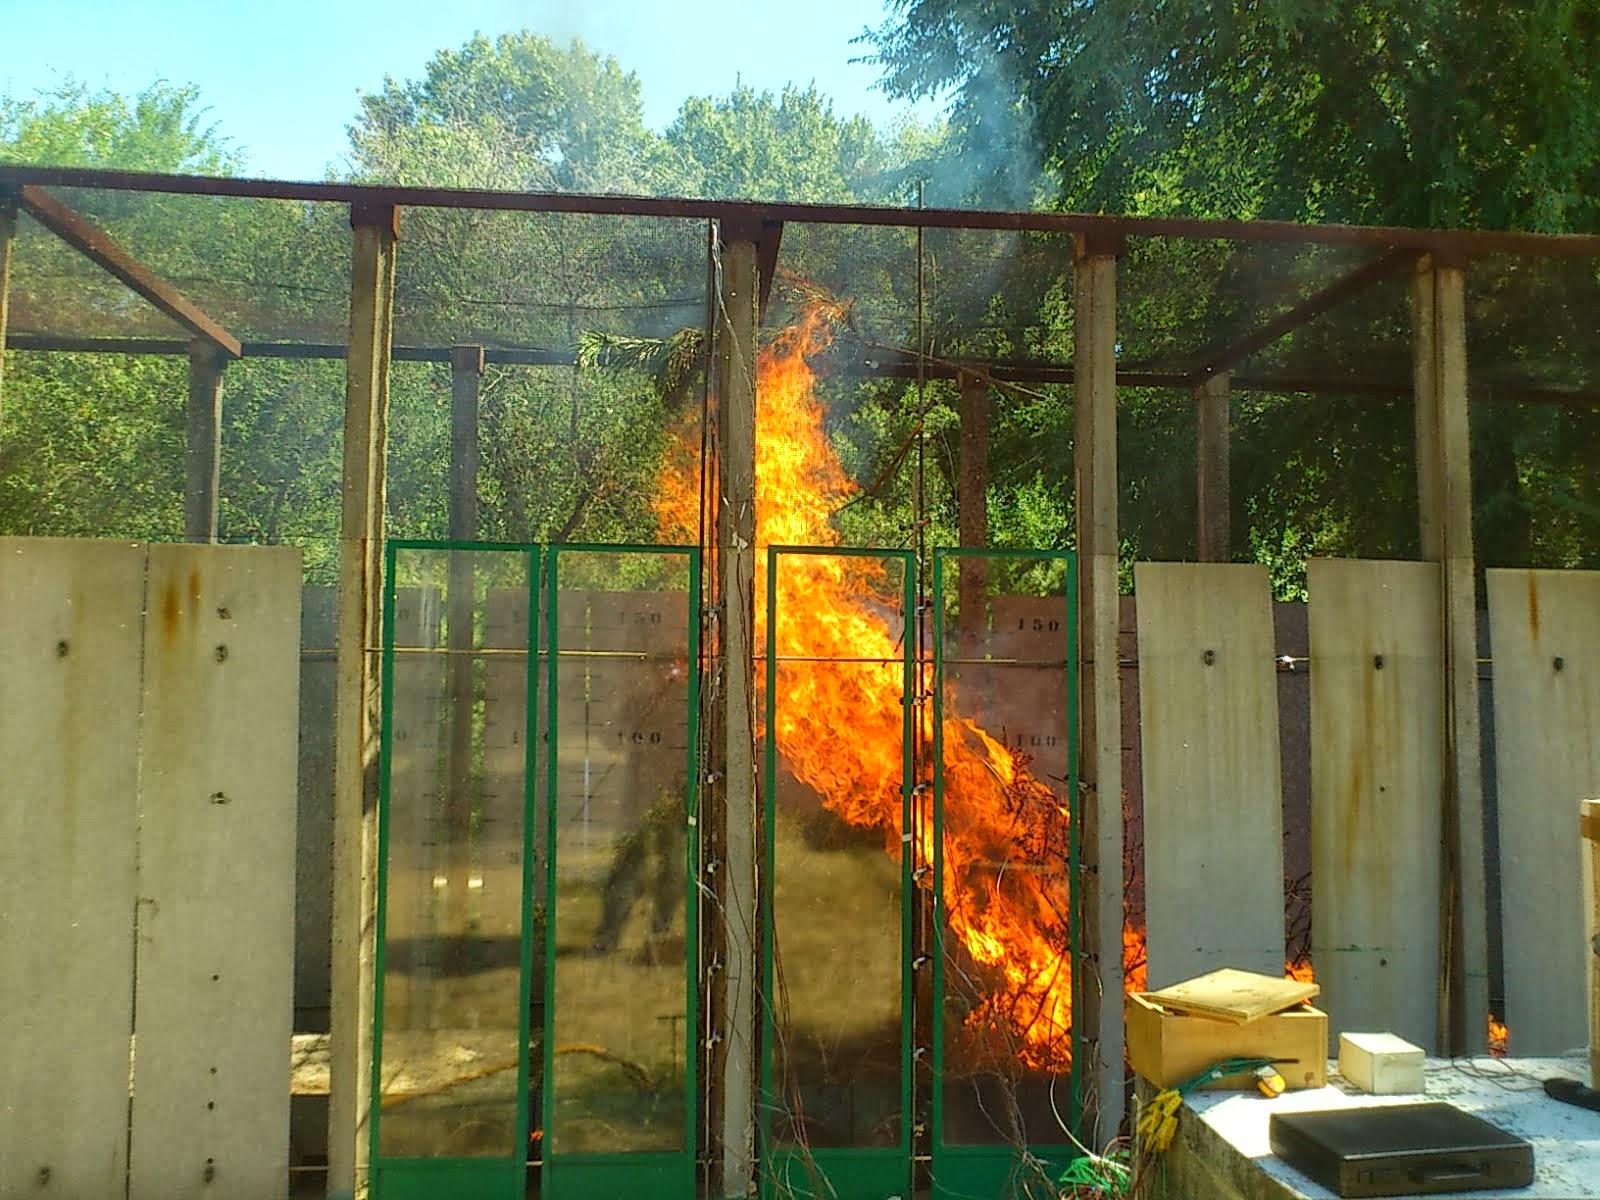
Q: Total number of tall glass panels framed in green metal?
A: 4